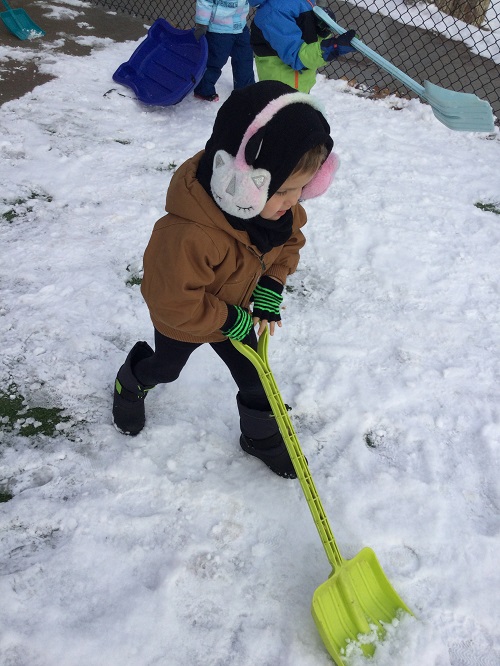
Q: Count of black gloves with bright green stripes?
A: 2